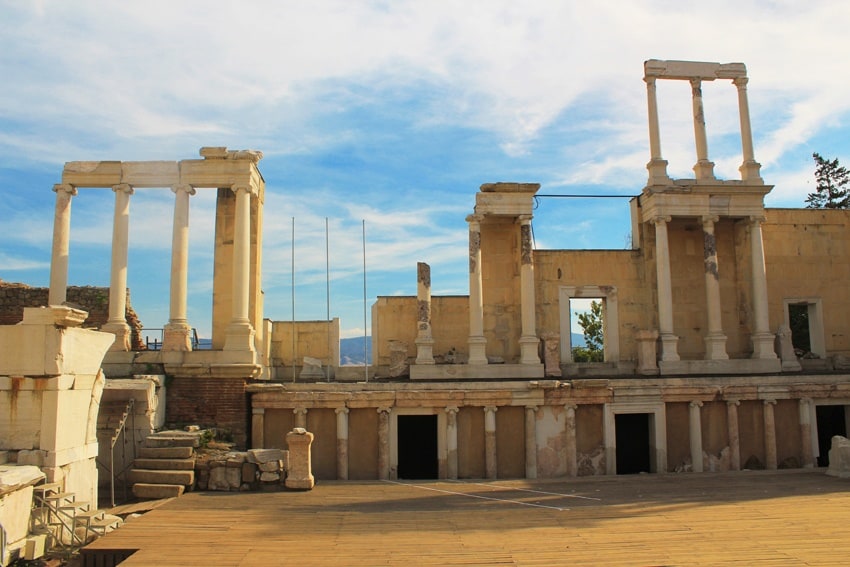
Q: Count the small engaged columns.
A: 11